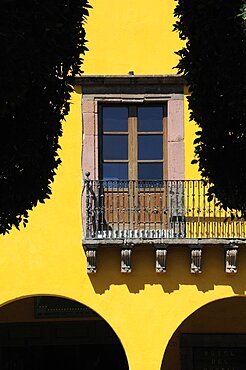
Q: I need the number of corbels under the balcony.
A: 5